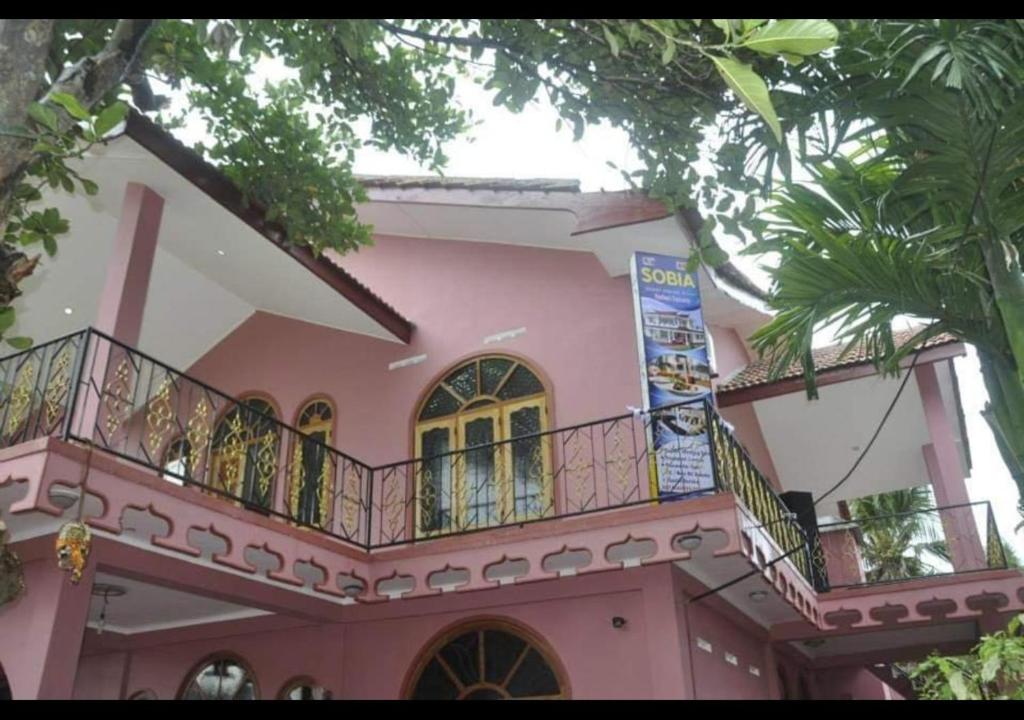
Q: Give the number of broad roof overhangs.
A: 3